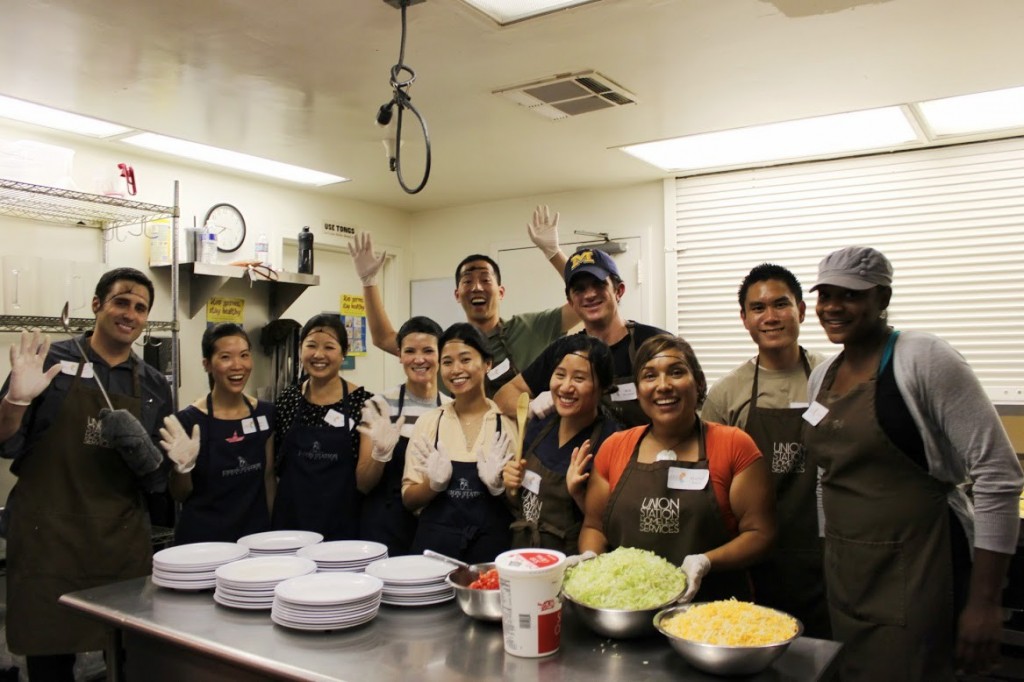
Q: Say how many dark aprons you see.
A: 11